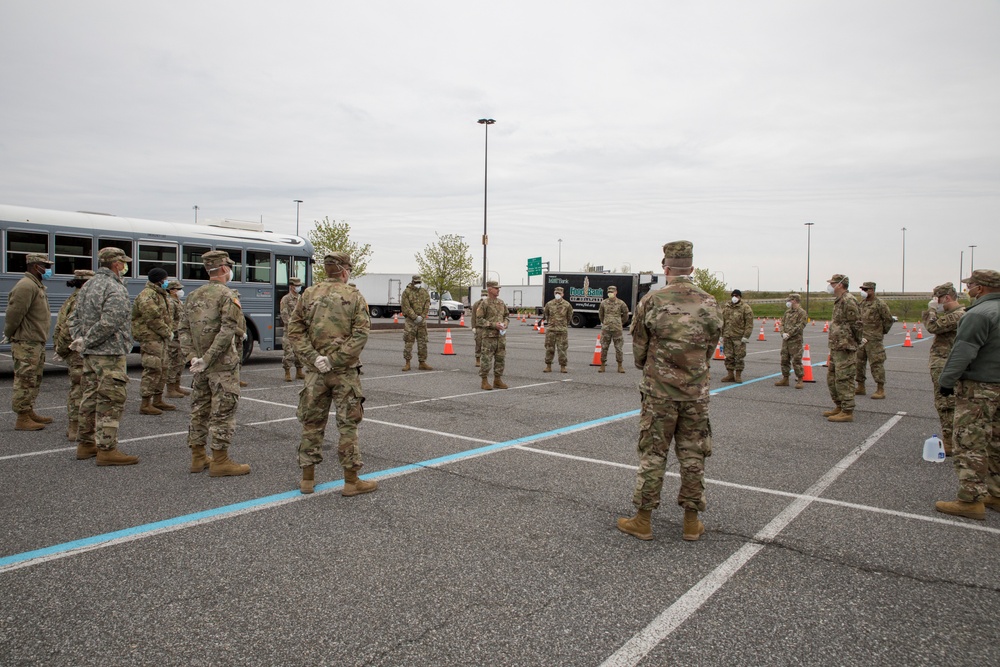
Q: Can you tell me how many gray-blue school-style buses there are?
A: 1